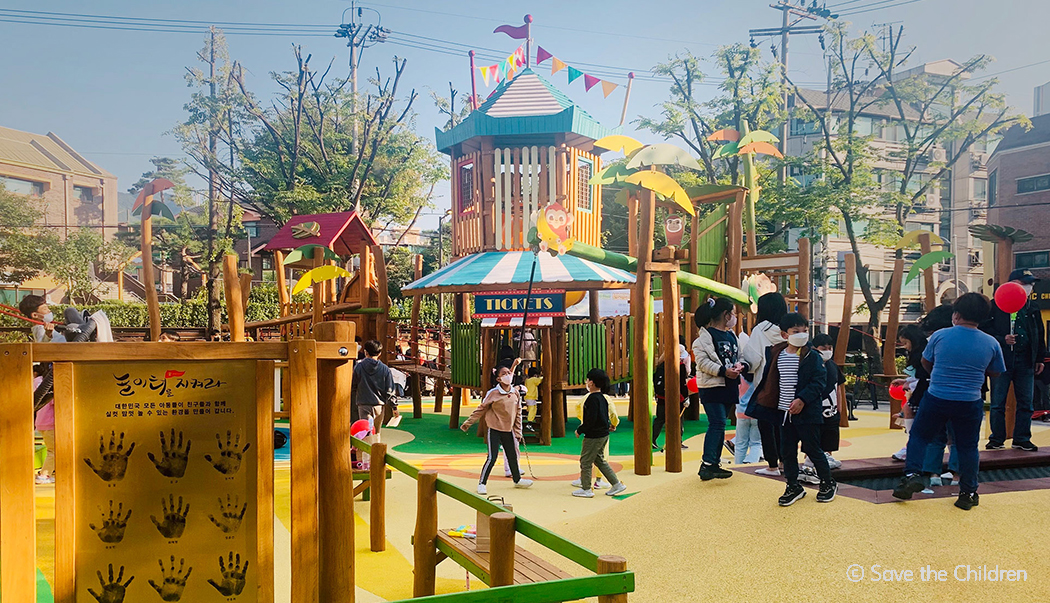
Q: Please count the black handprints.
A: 9